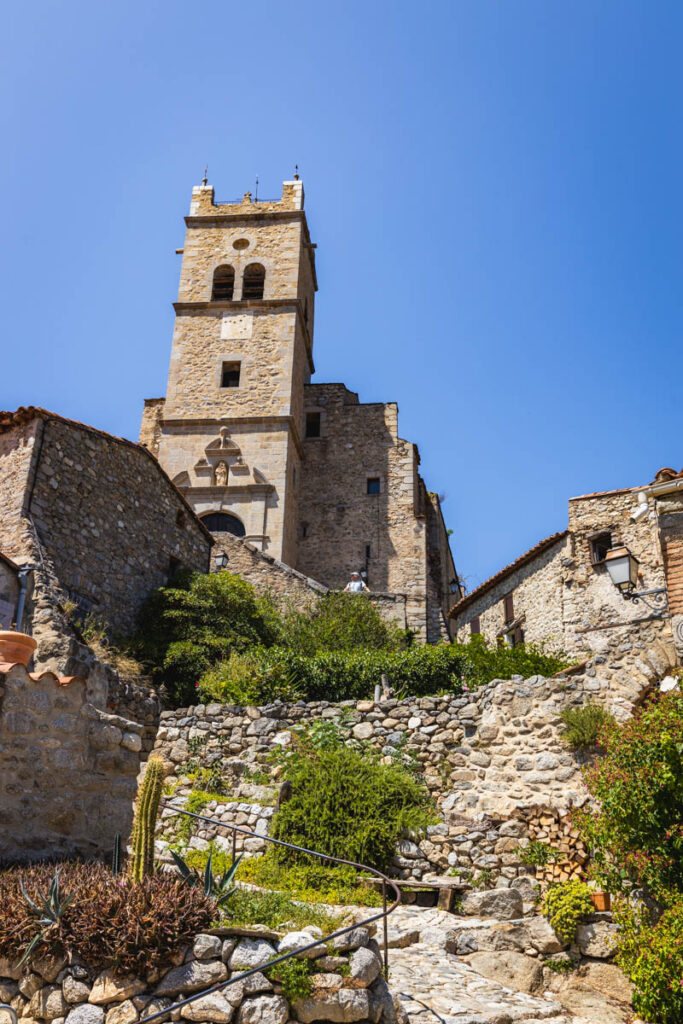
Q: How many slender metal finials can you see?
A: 3